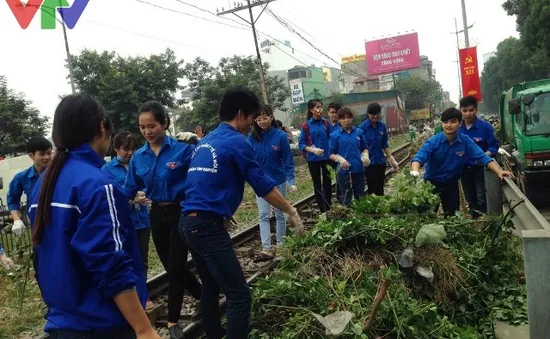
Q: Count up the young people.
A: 12